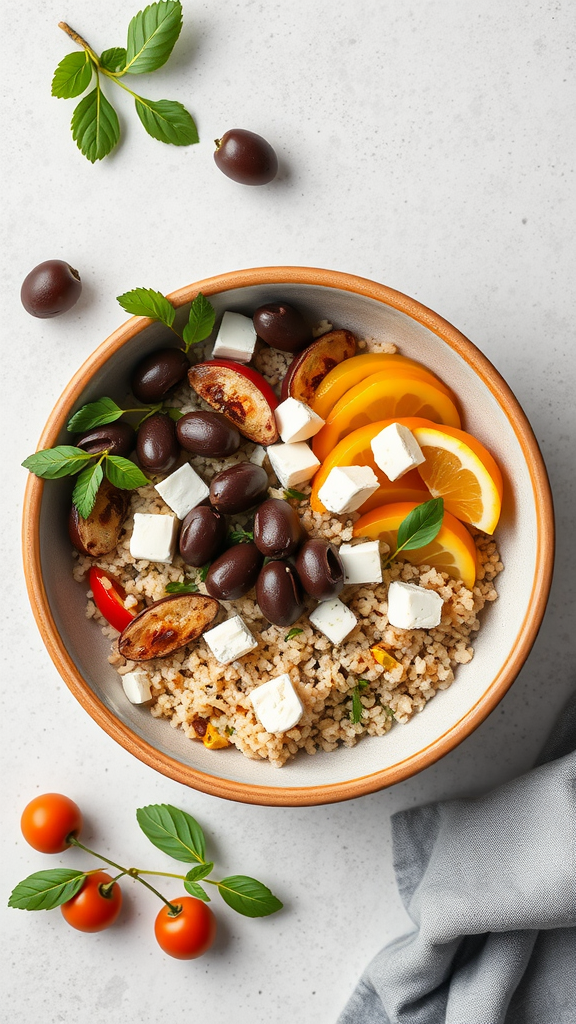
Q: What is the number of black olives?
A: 13